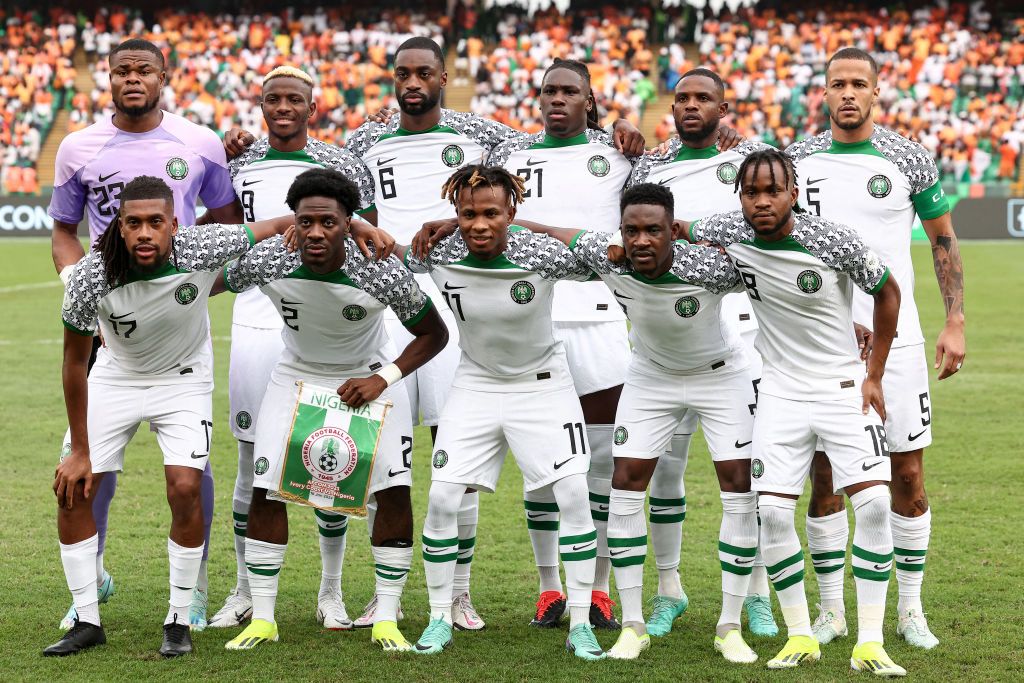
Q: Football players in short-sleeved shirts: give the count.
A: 11